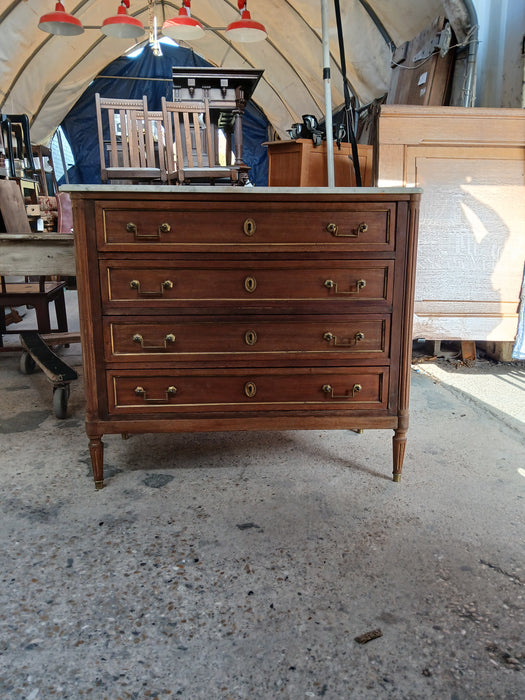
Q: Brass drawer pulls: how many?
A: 8